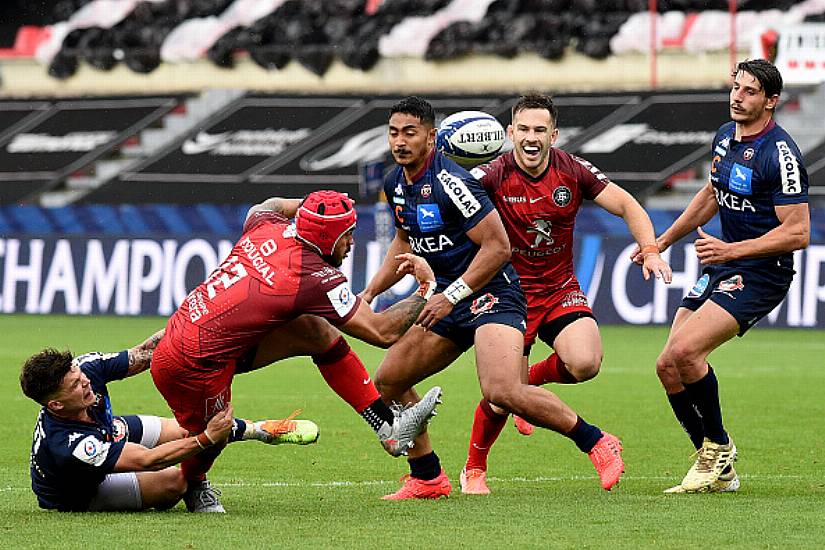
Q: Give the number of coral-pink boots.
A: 4